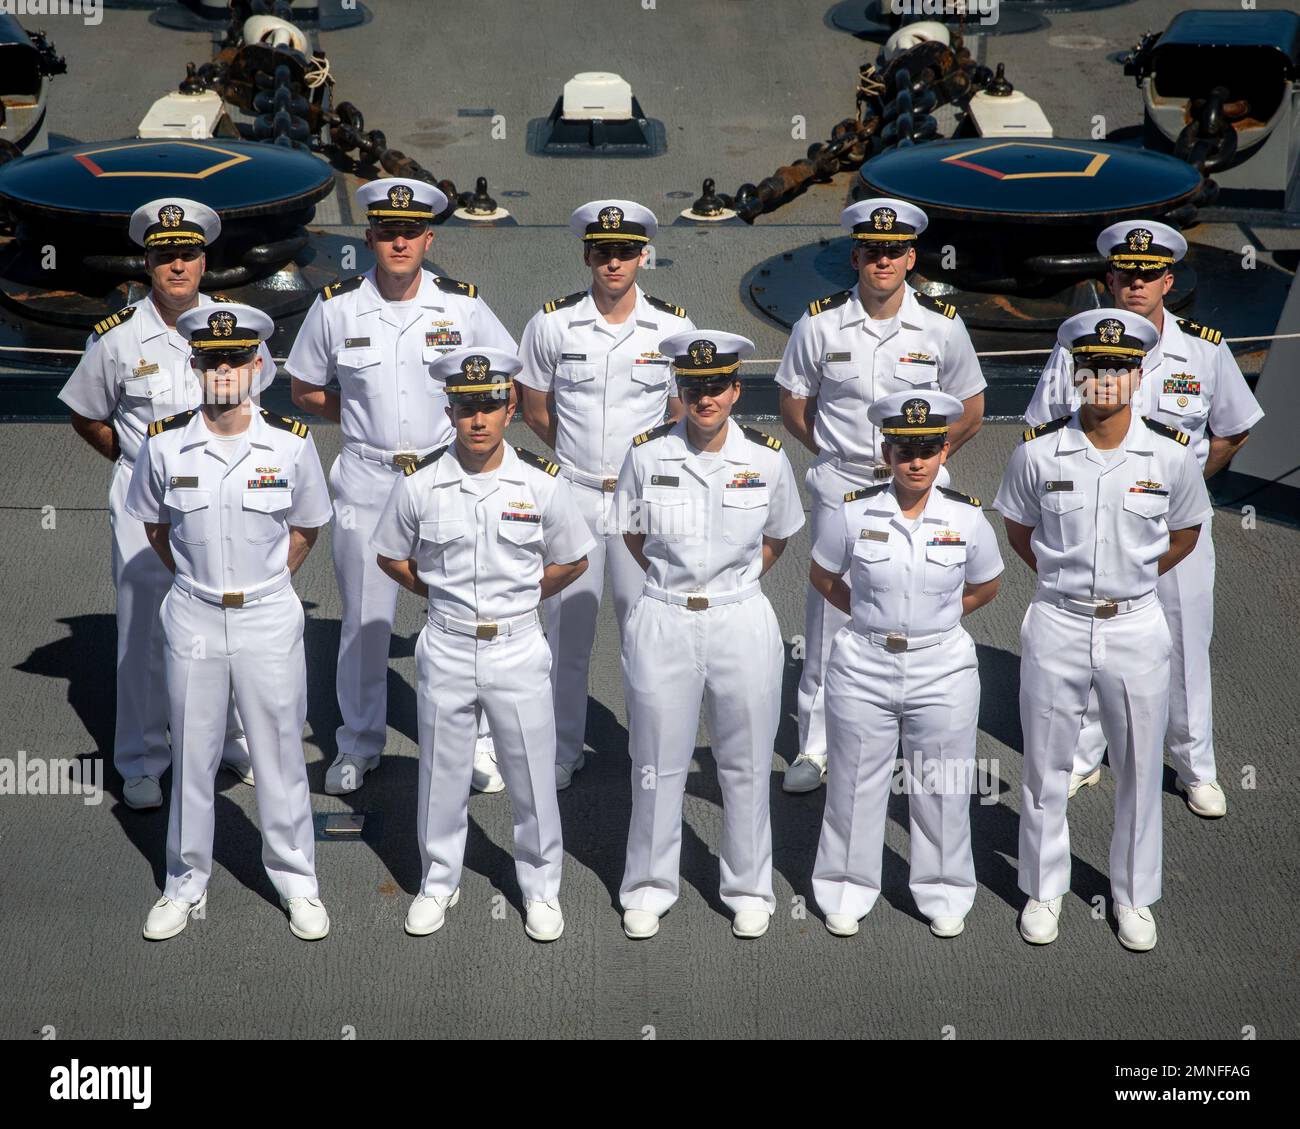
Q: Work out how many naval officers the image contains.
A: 10